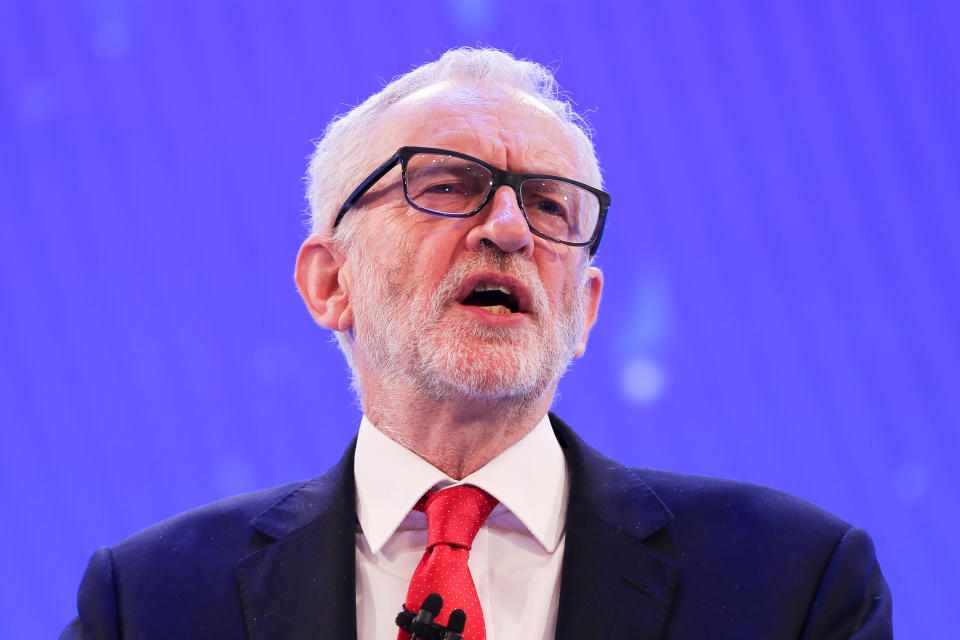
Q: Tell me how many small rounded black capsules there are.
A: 2